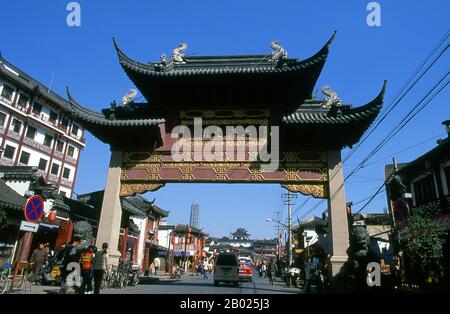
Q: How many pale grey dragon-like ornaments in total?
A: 4